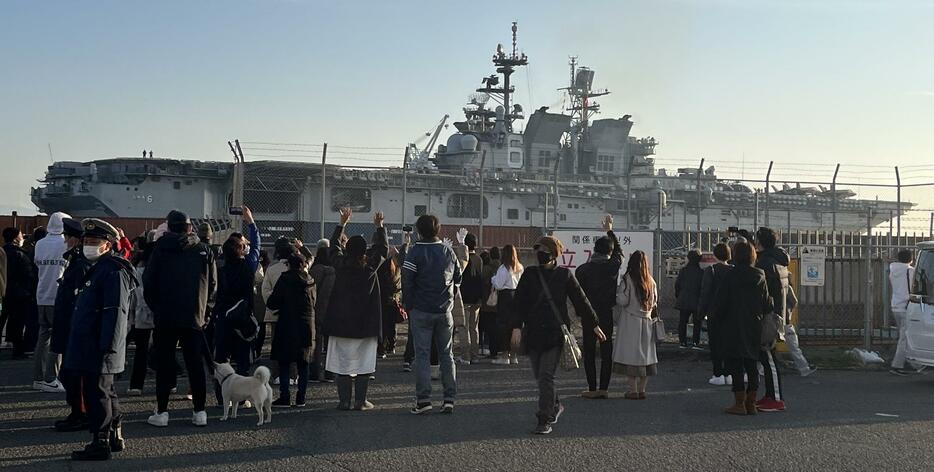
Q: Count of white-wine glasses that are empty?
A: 0